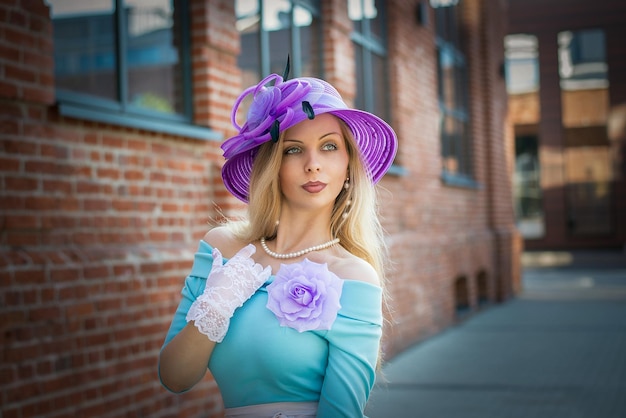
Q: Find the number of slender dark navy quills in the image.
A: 3